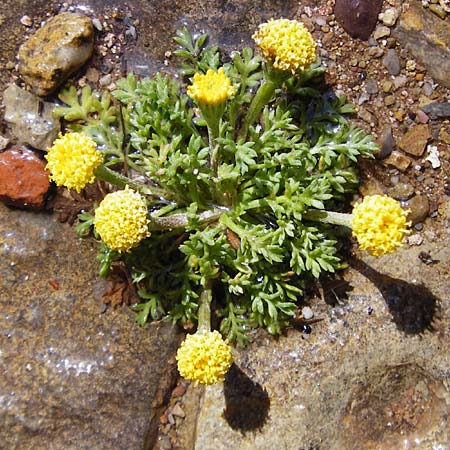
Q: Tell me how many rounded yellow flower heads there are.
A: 6